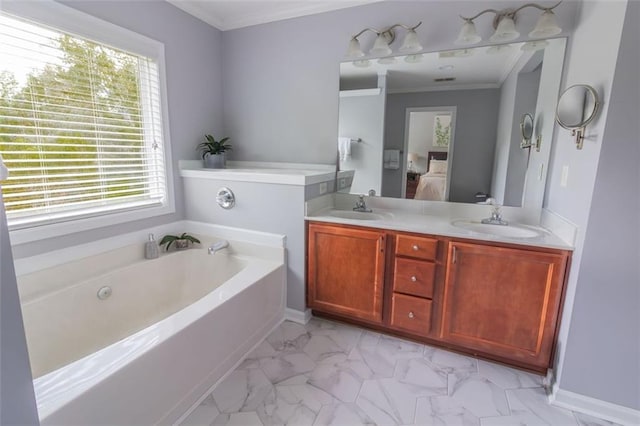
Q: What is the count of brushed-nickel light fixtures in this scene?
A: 2